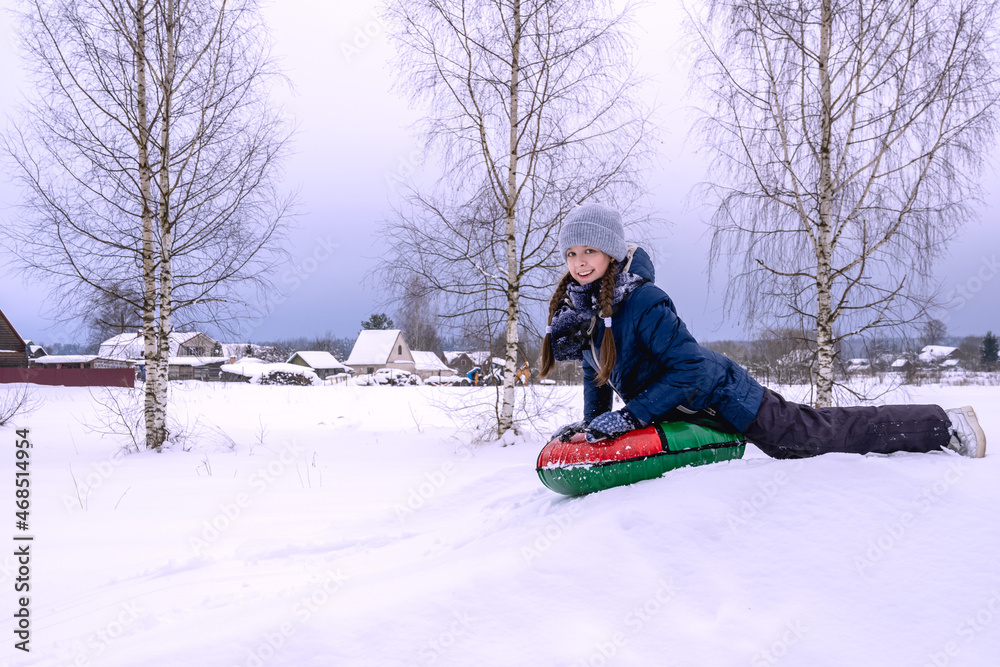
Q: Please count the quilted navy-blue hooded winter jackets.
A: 1